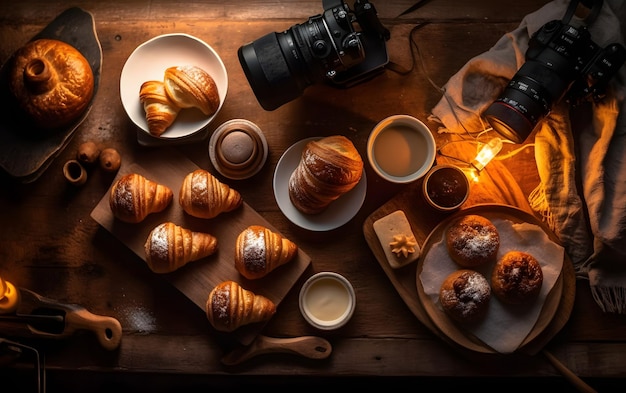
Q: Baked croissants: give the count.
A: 8